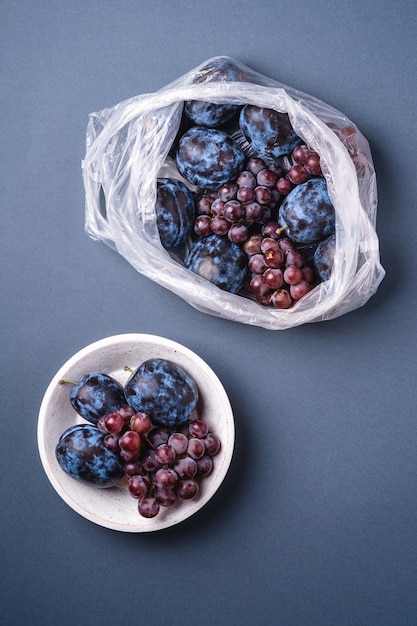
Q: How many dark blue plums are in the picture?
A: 11